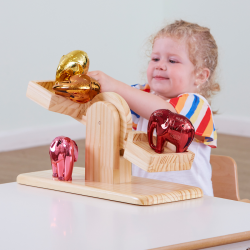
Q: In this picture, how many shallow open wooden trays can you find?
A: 2